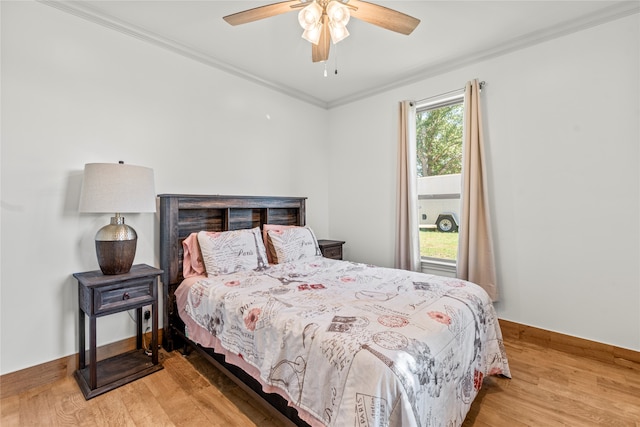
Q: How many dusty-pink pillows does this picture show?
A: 2